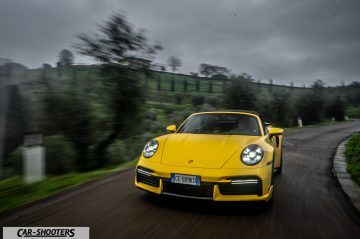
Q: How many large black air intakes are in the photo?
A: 3